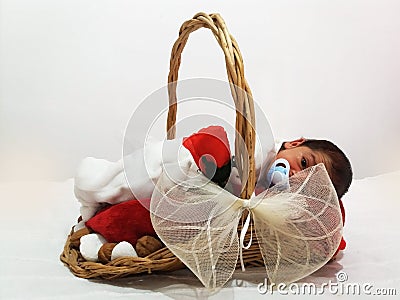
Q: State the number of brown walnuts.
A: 2